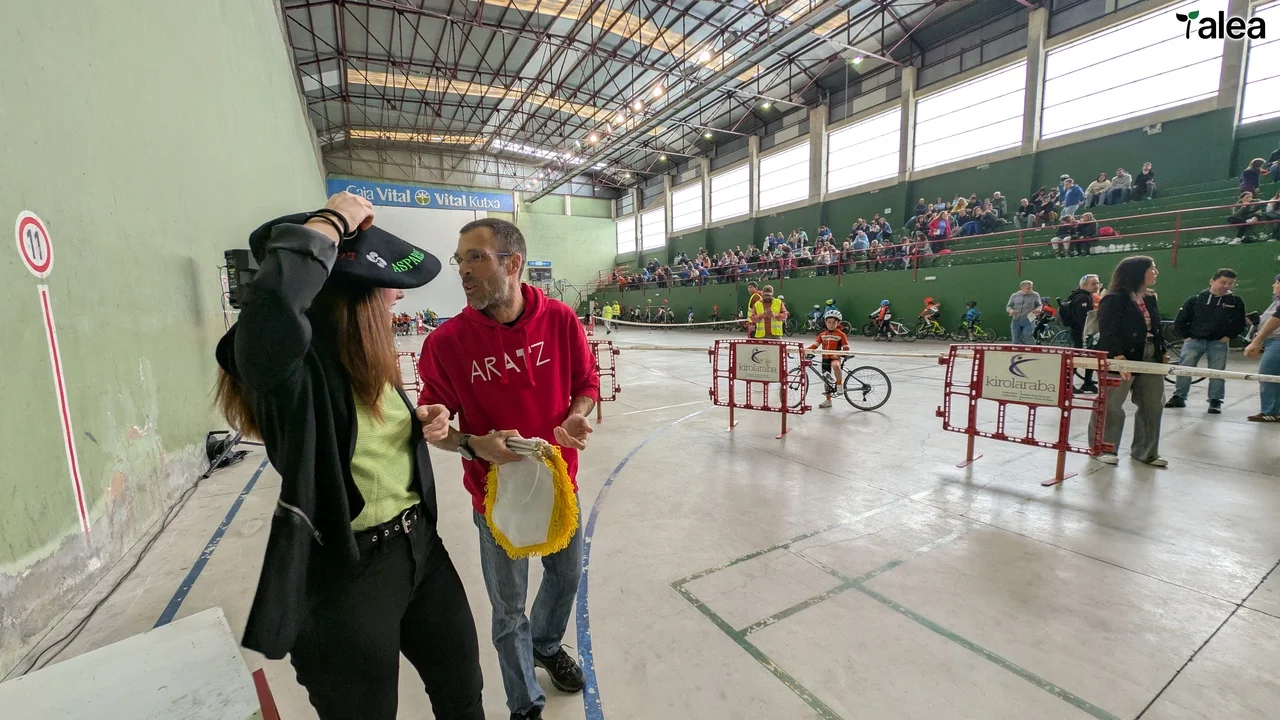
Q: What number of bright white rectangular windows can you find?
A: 9